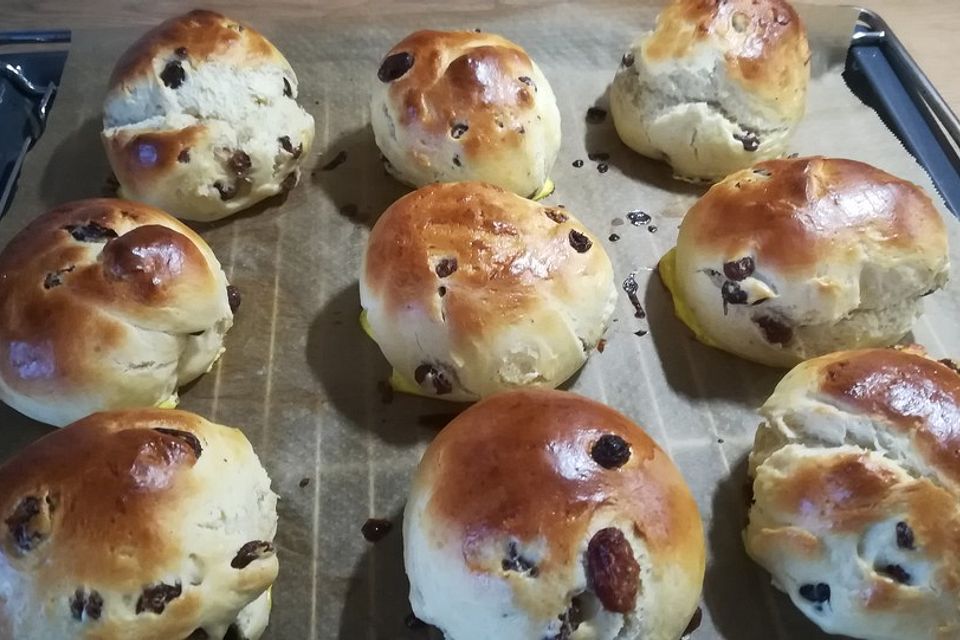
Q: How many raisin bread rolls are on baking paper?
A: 9